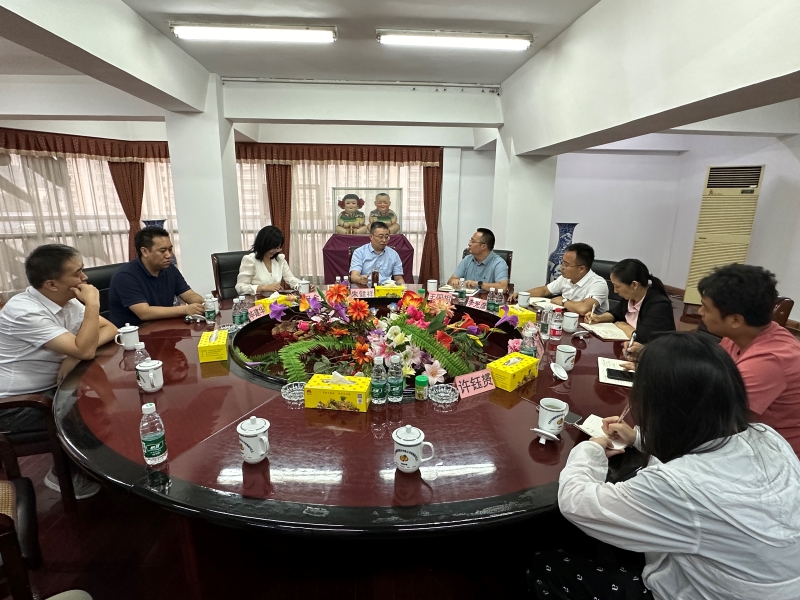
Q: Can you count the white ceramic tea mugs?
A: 11